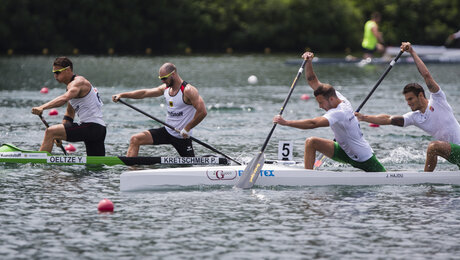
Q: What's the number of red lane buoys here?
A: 6